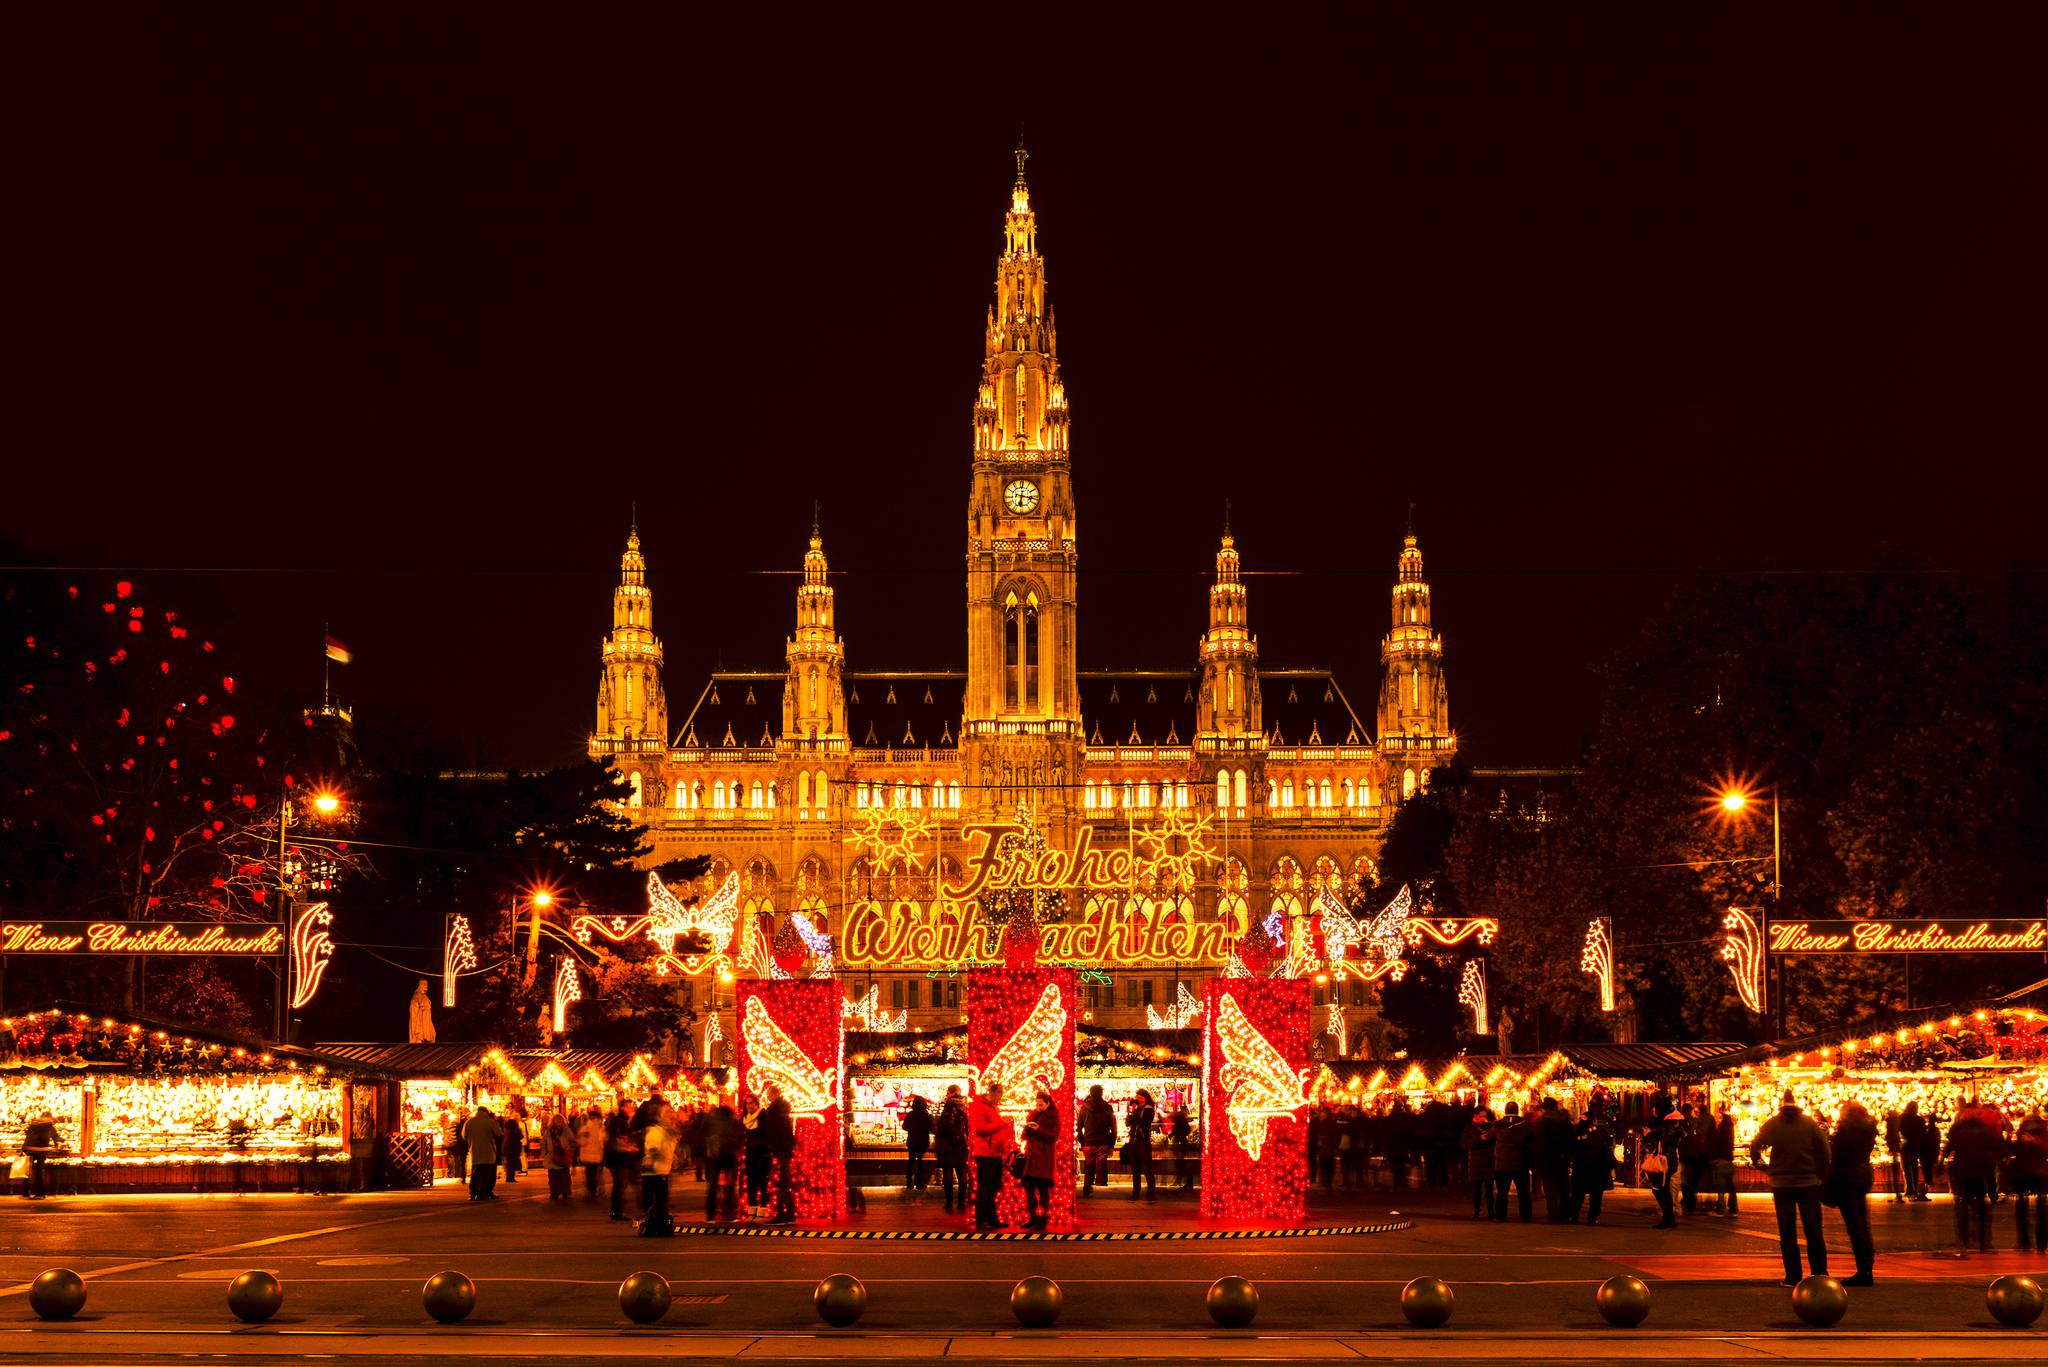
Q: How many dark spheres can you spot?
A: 11